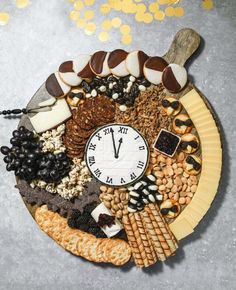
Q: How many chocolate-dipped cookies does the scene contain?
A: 8